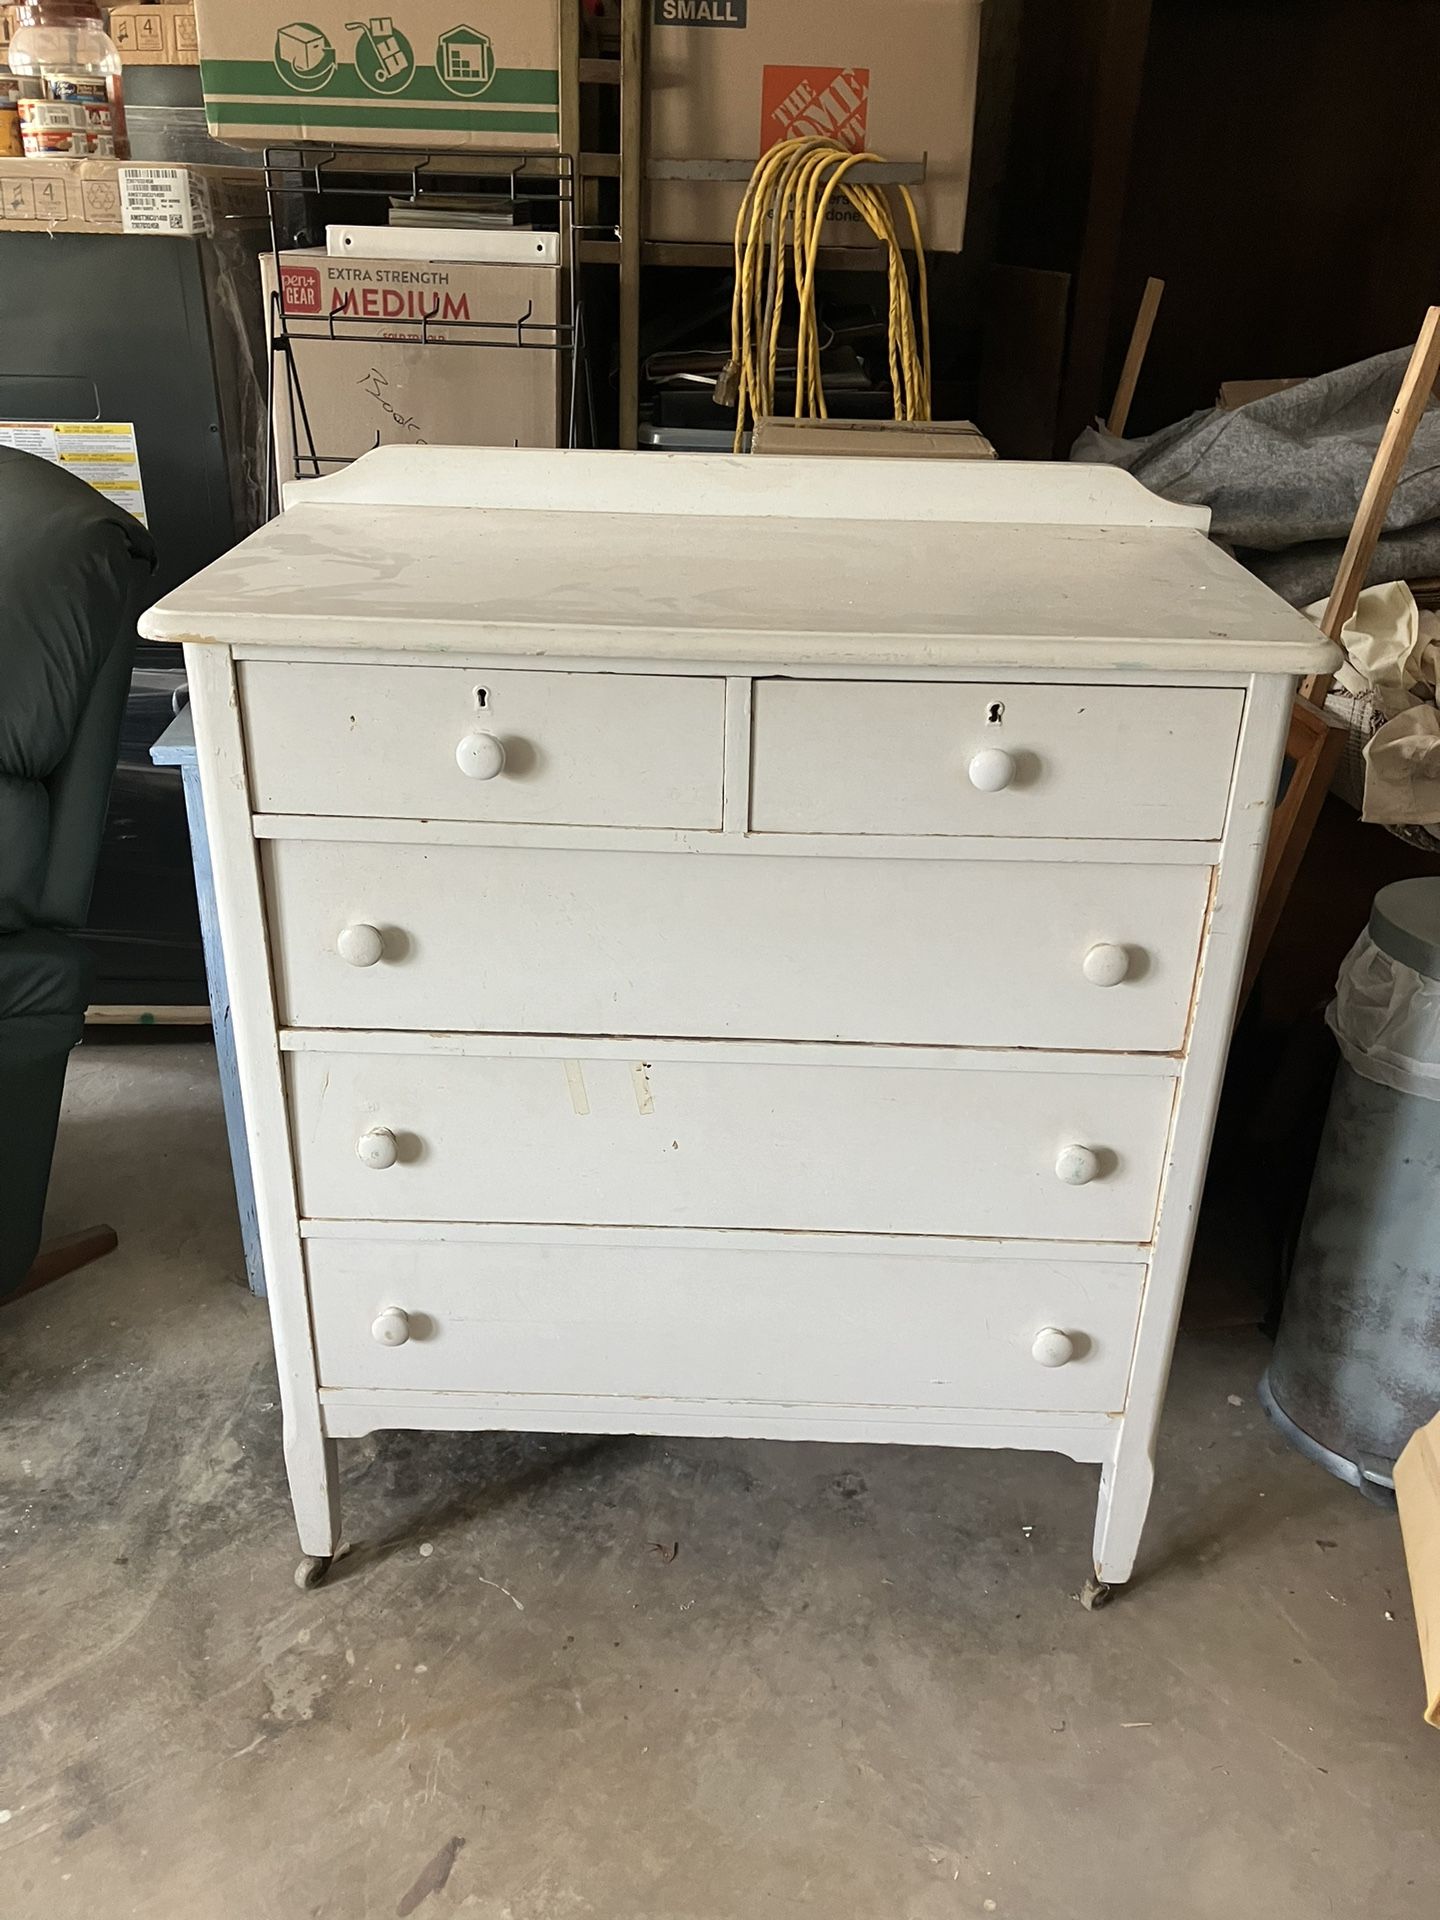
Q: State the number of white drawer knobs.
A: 8